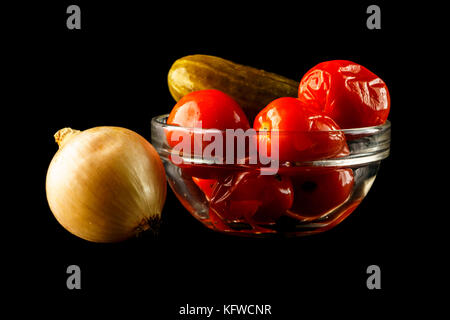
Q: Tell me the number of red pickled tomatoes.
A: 5